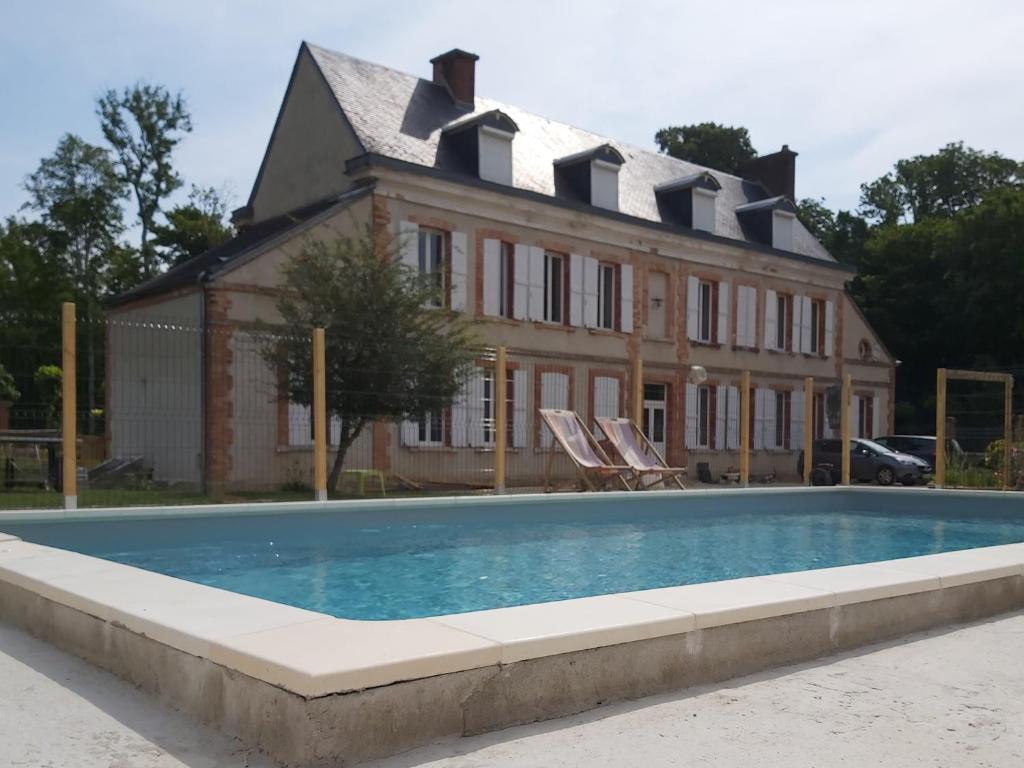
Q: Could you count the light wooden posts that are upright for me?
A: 9